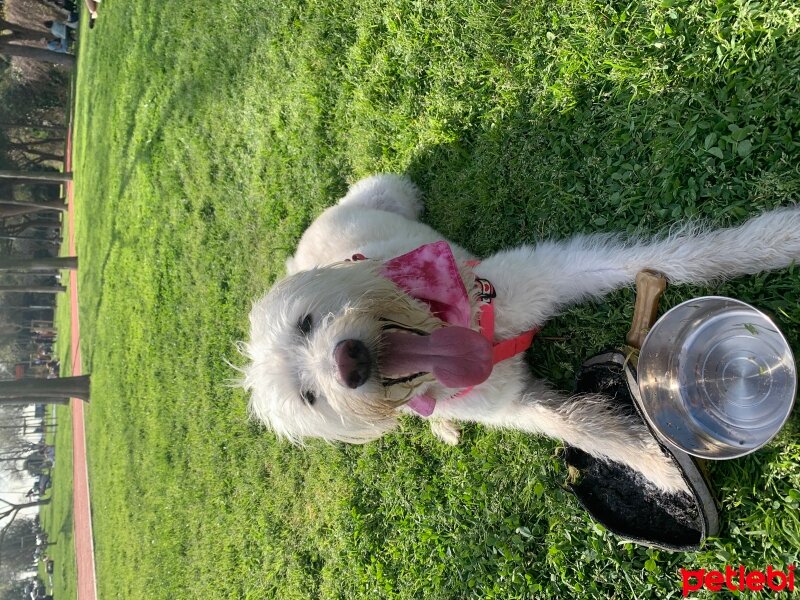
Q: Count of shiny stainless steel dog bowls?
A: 1